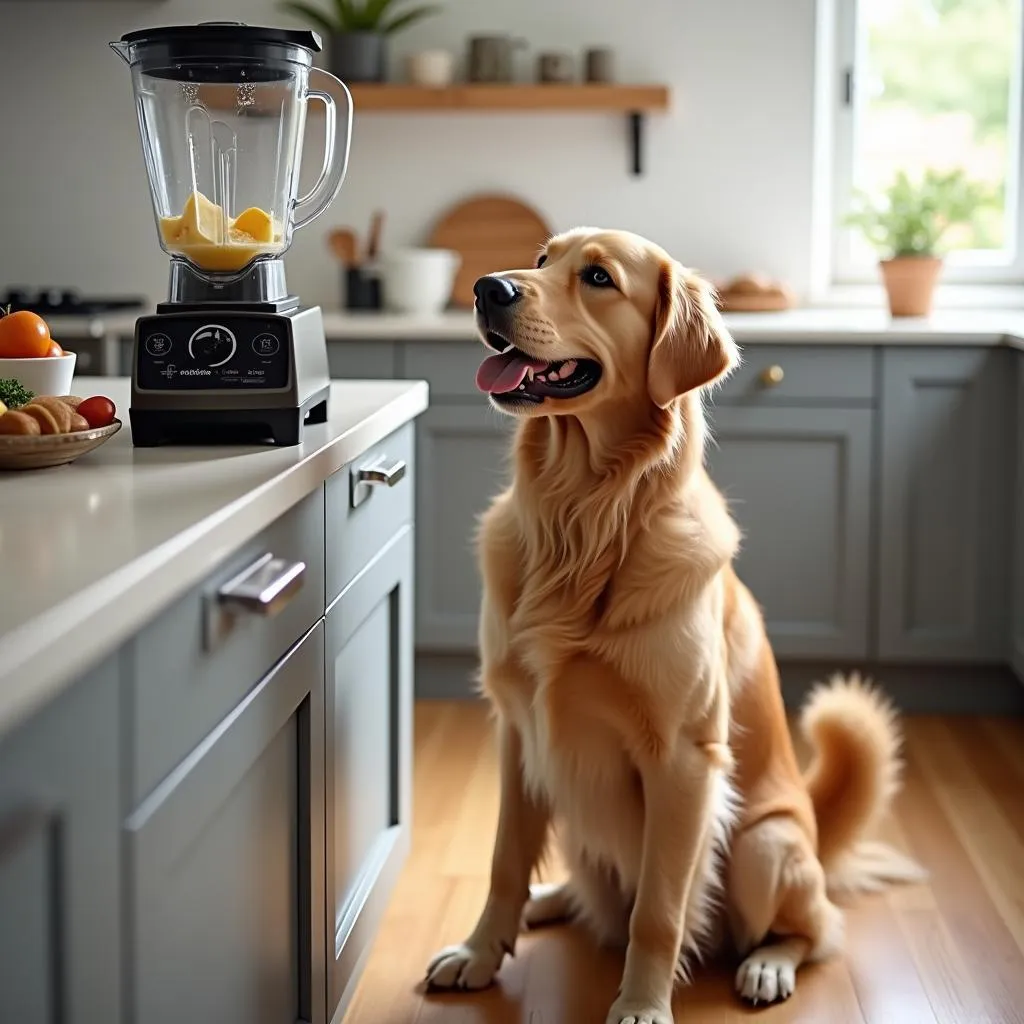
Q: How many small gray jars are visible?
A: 2